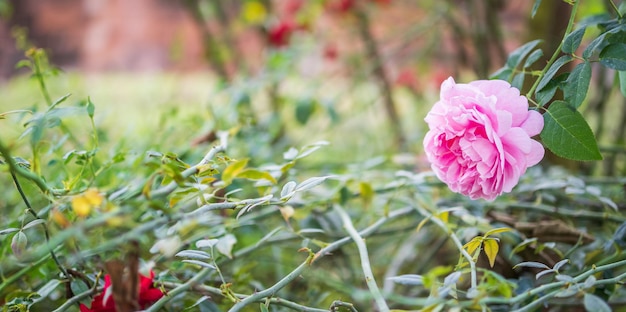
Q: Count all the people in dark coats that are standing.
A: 0